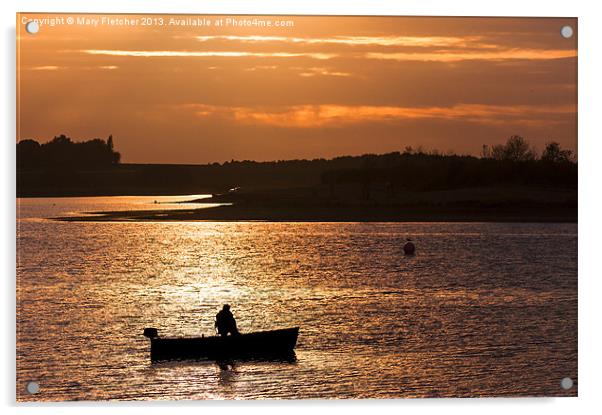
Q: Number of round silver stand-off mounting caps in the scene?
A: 4